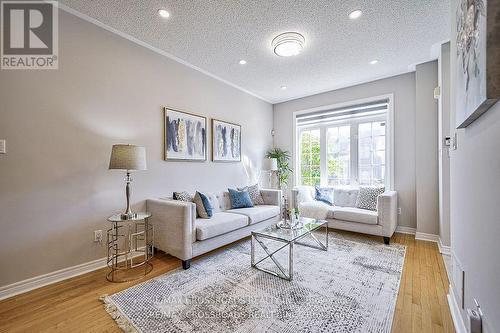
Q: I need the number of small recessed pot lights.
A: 5